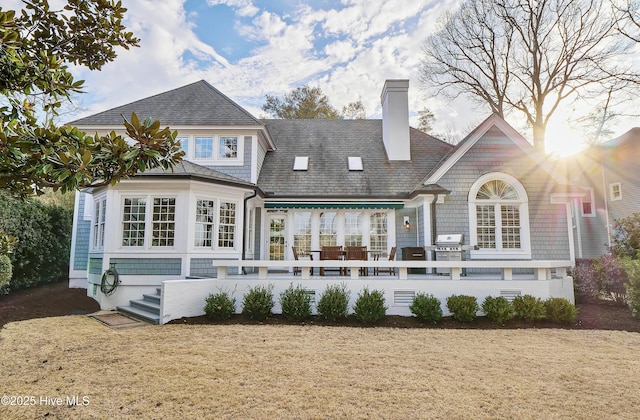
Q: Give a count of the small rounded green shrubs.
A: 10